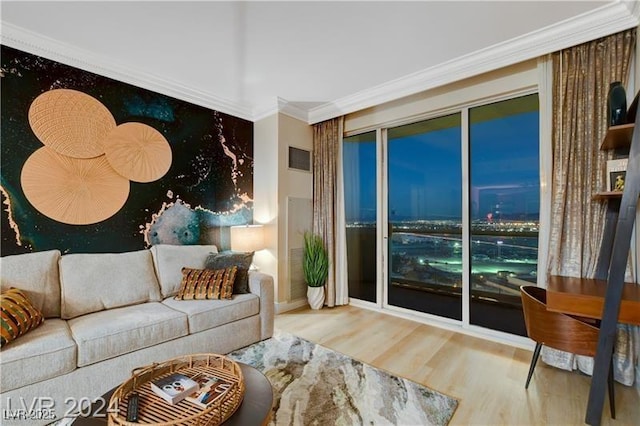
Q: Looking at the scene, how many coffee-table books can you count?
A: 2